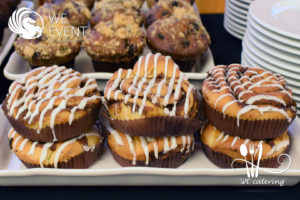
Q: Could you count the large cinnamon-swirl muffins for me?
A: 6